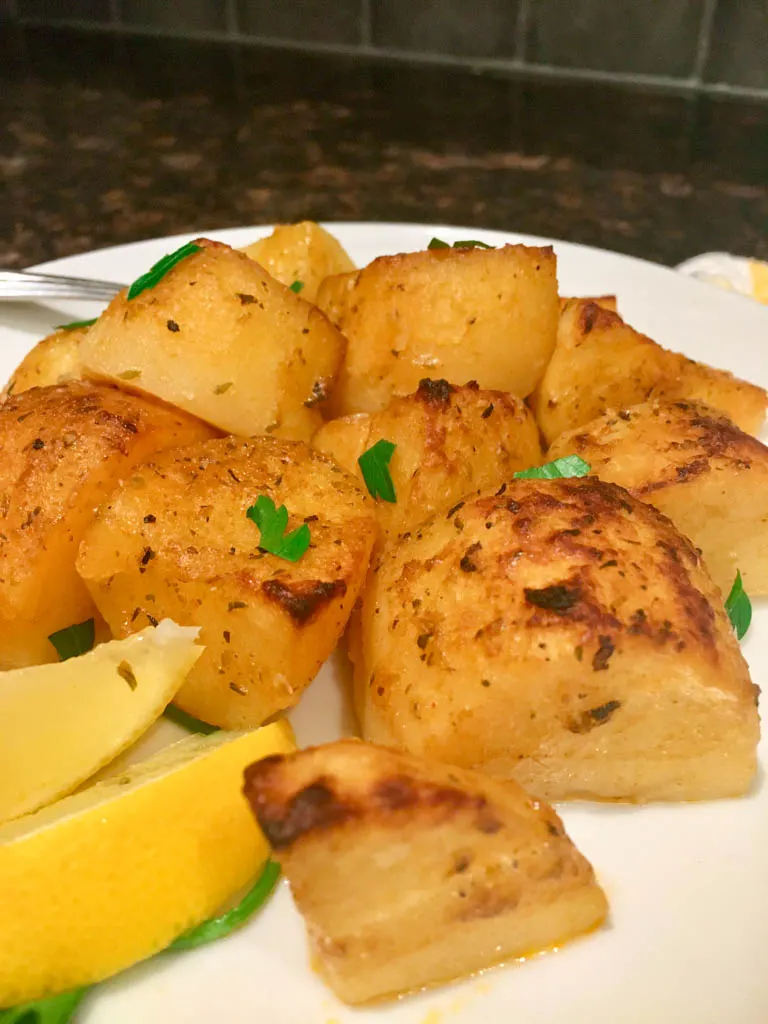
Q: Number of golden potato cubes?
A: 11